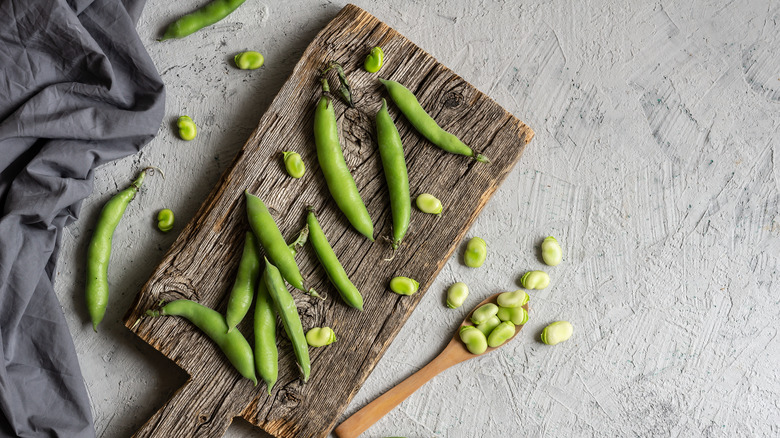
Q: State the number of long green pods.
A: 11